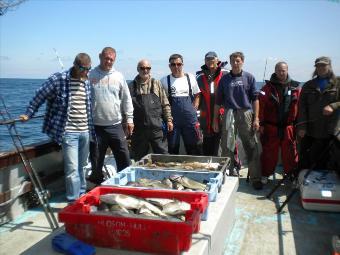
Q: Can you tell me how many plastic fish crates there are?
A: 3